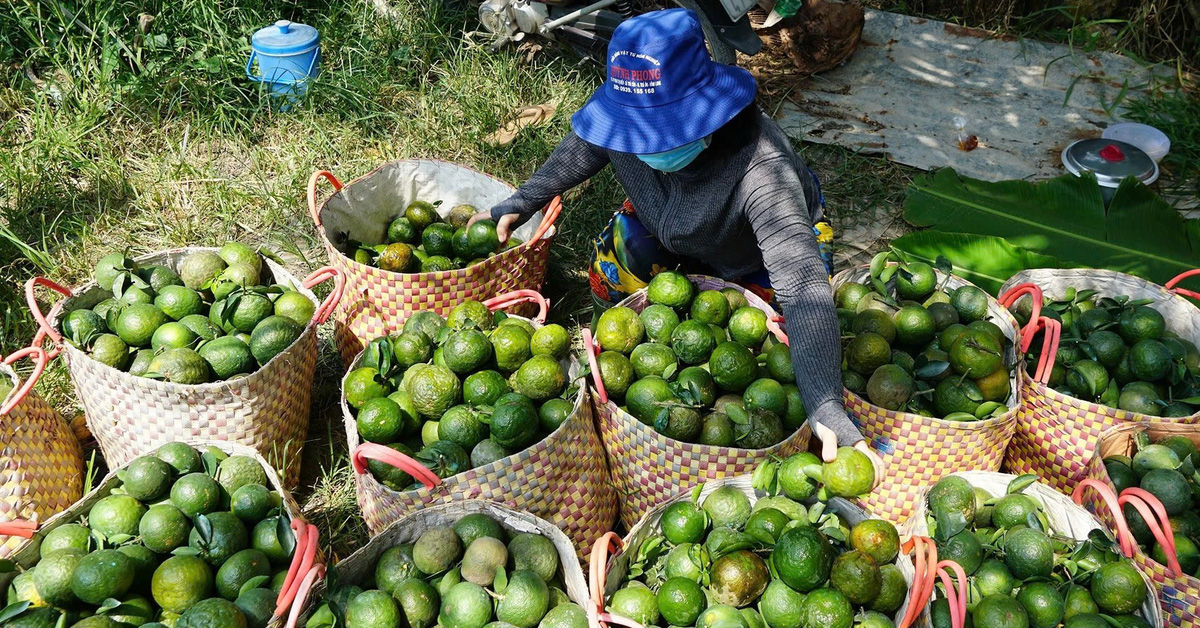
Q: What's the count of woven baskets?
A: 12